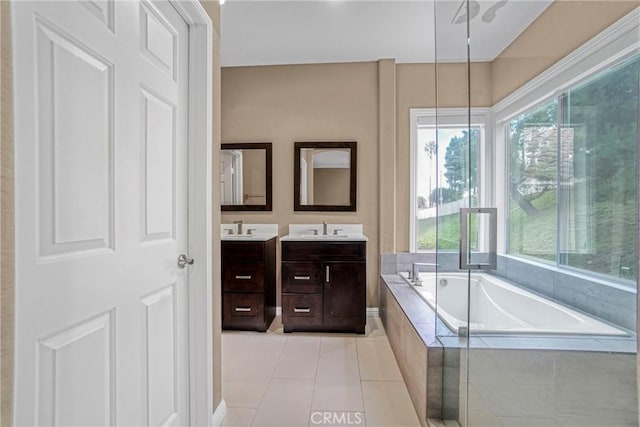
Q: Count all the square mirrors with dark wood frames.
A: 2